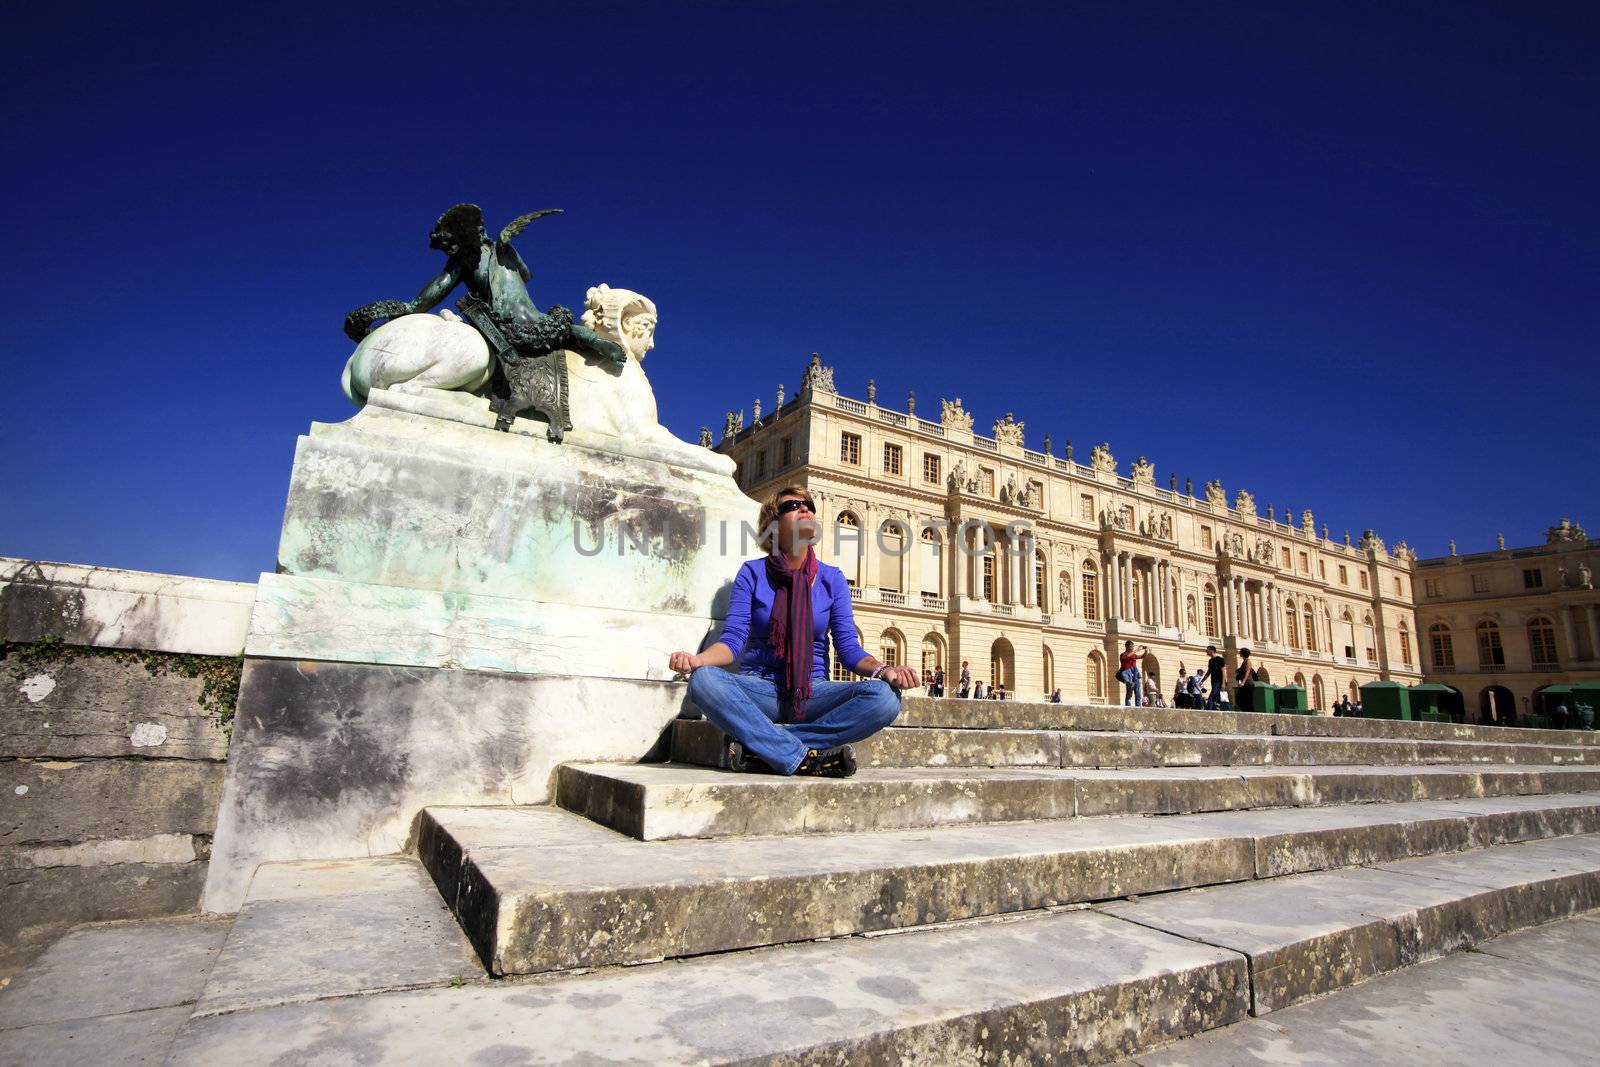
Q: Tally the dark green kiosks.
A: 6